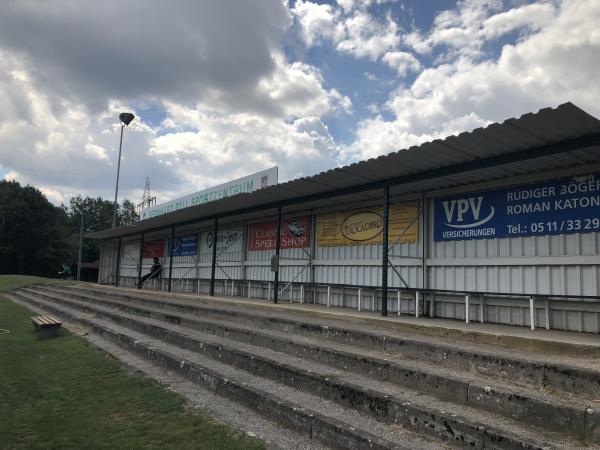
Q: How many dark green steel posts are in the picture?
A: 6